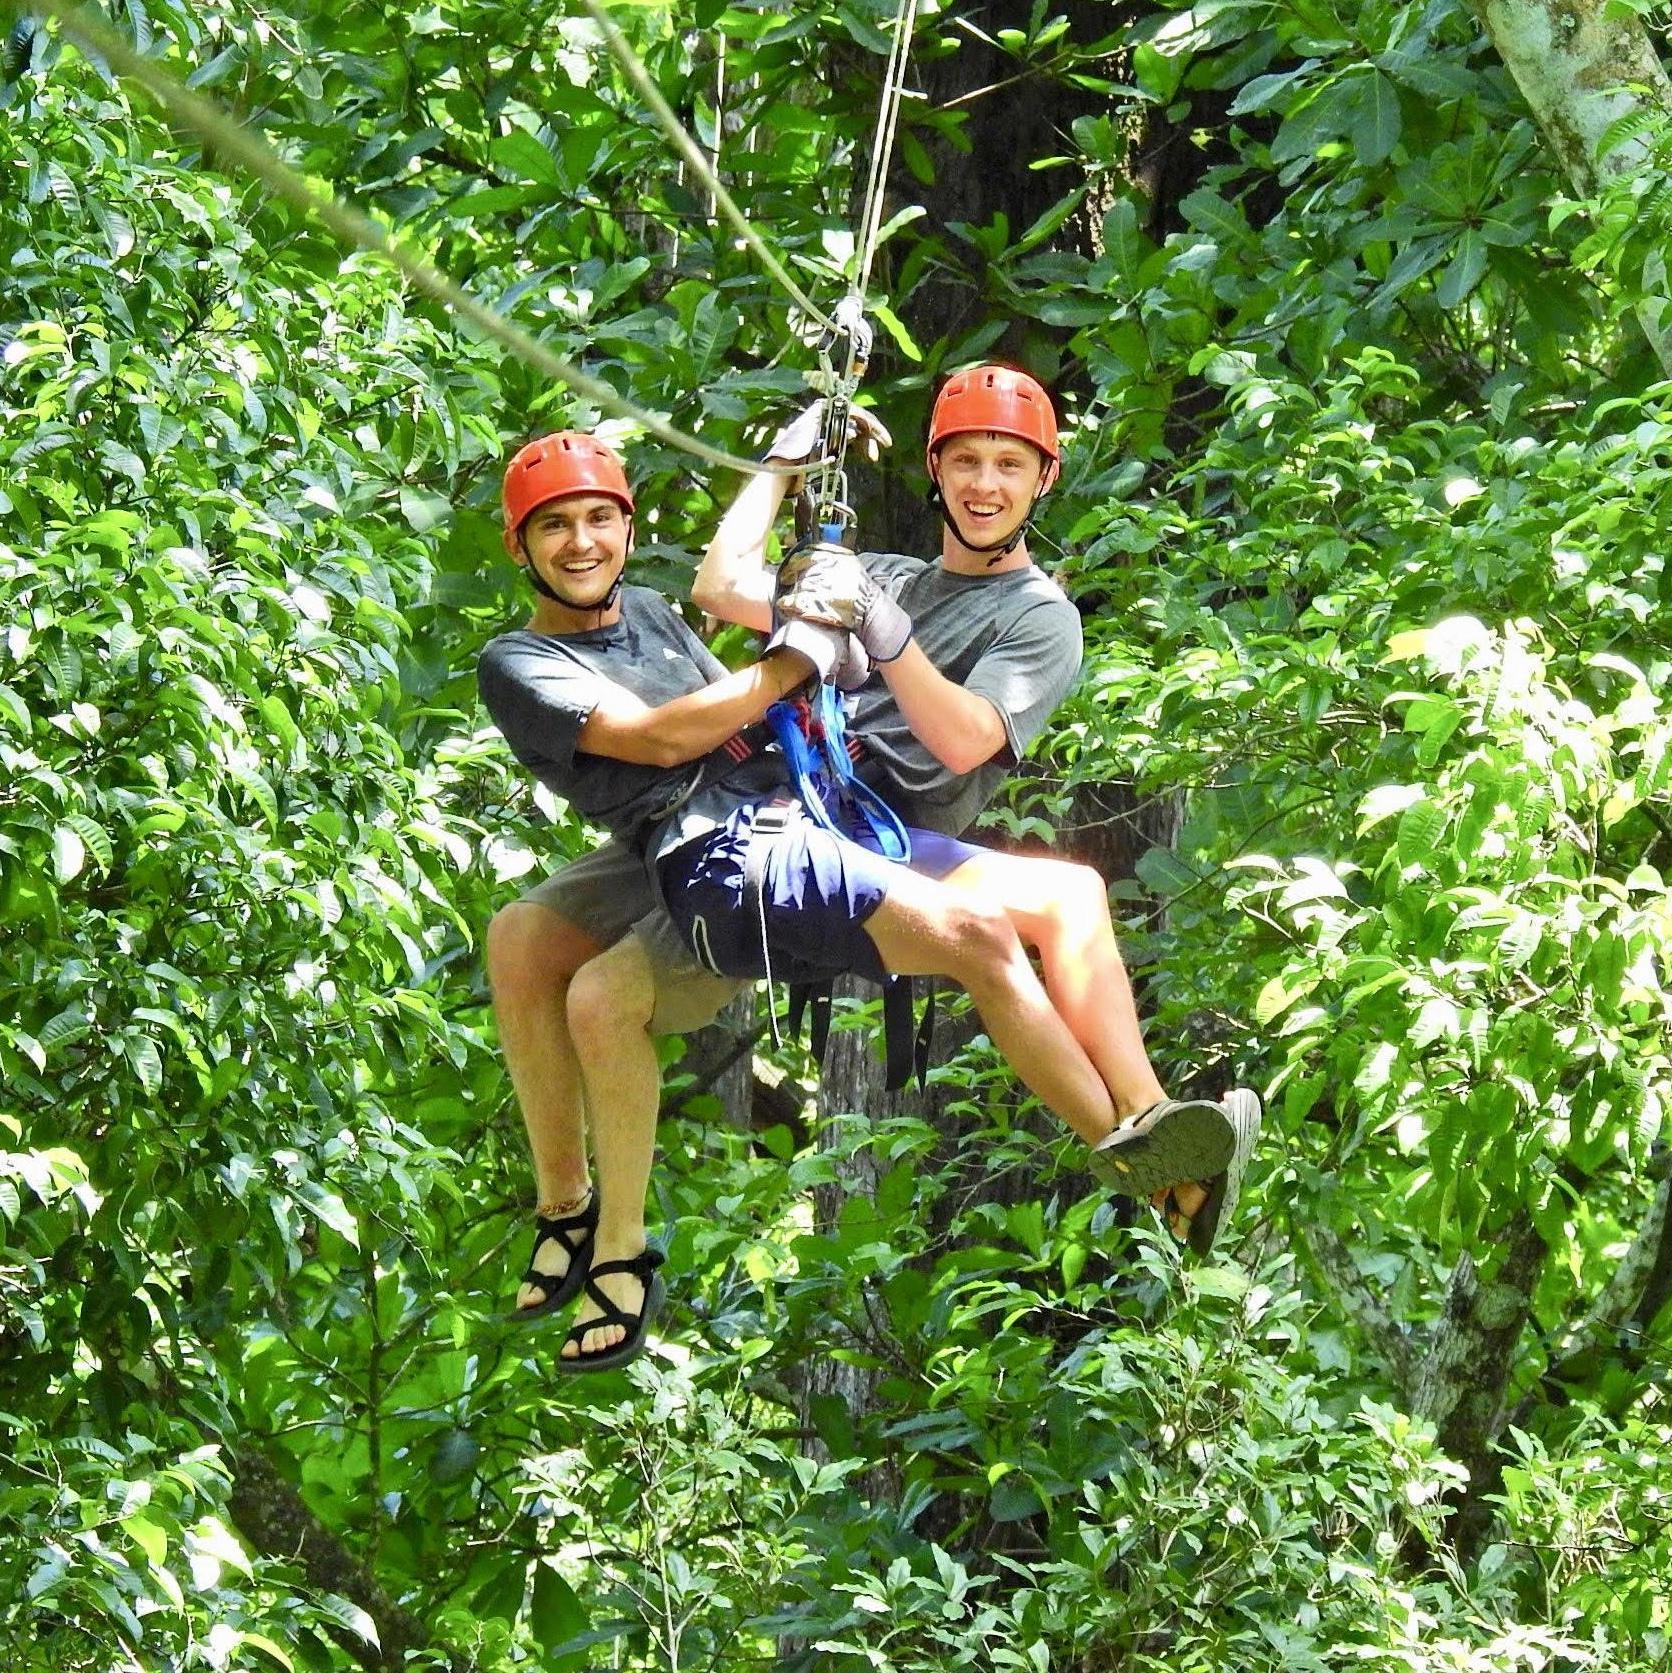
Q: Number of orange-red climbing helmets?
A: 2